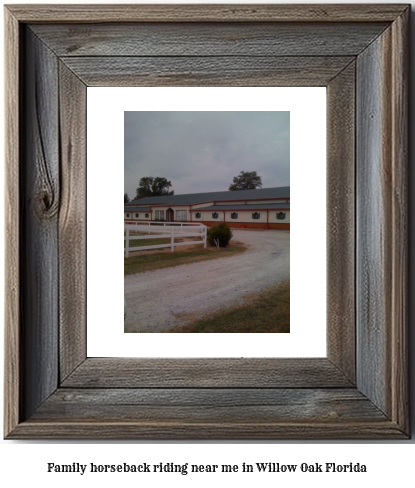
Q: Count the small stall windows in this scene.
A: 8